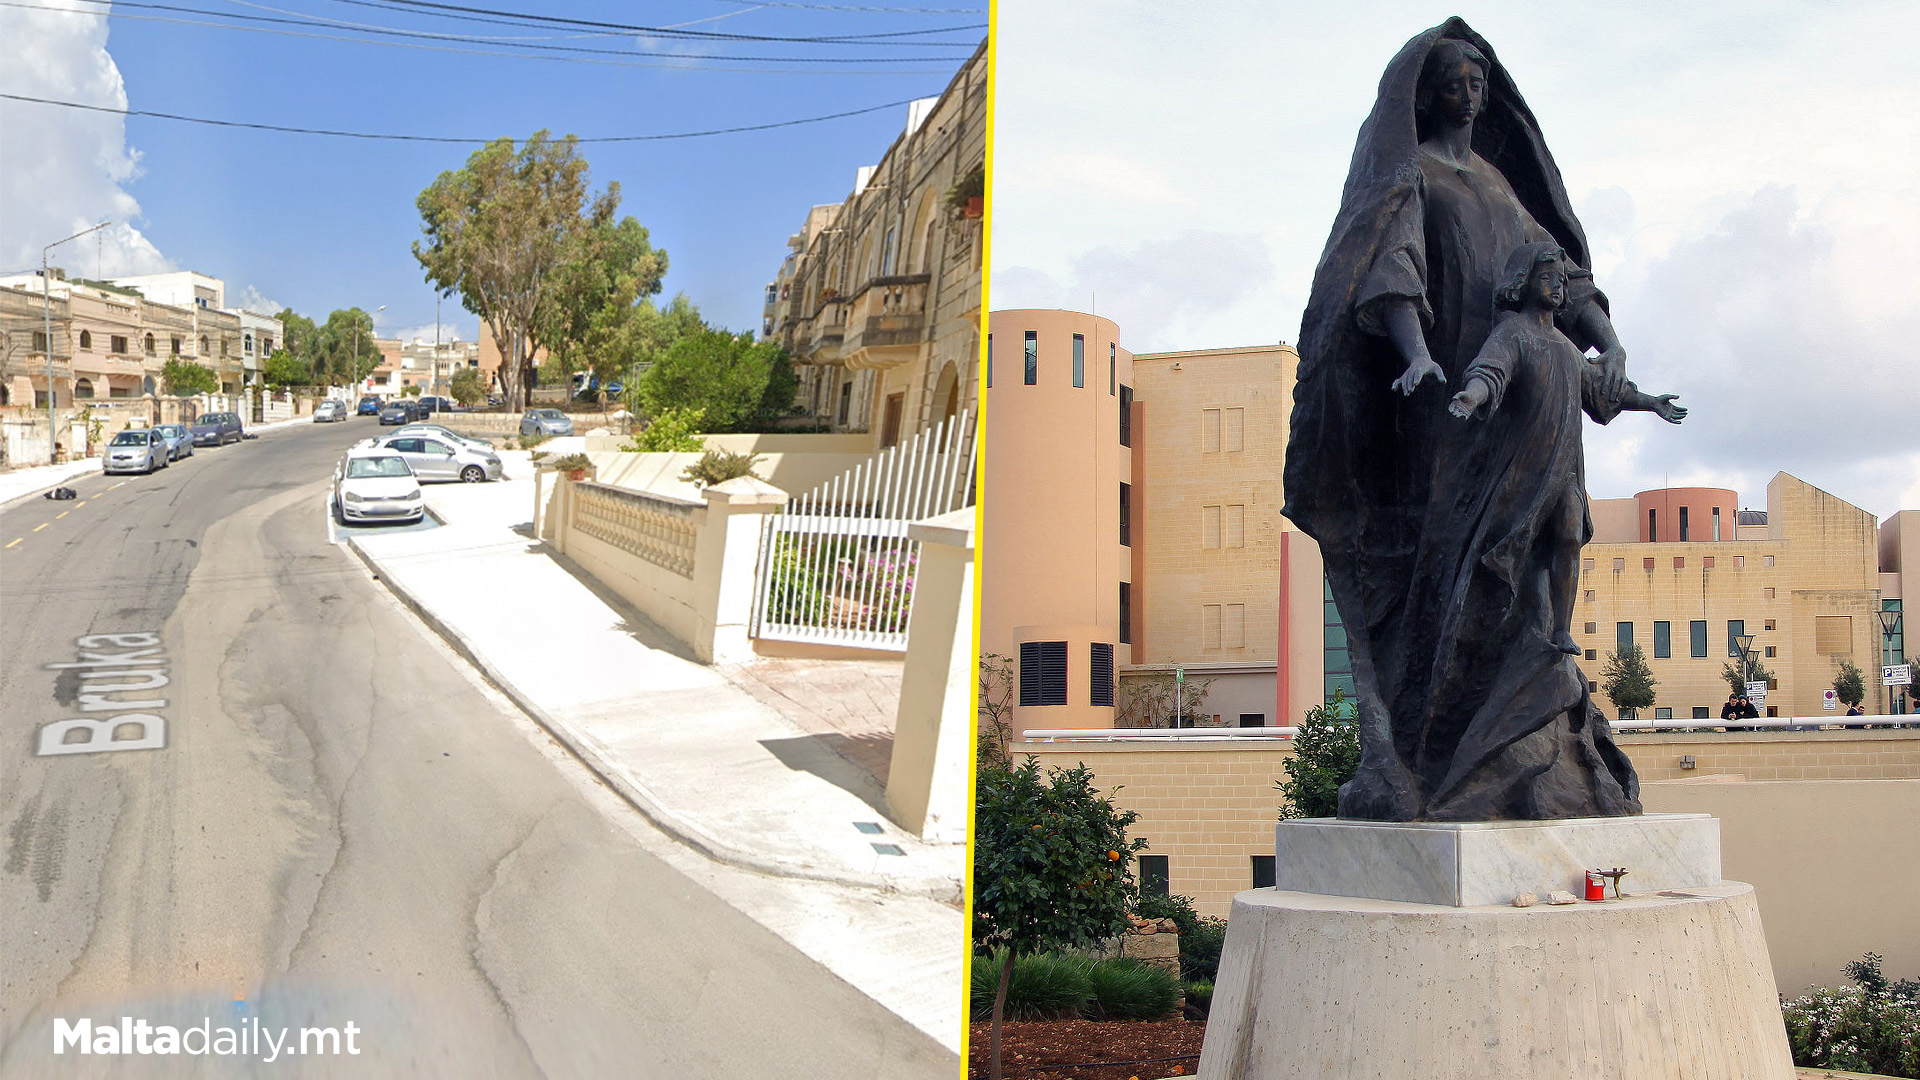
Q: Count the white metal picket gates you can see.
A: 1